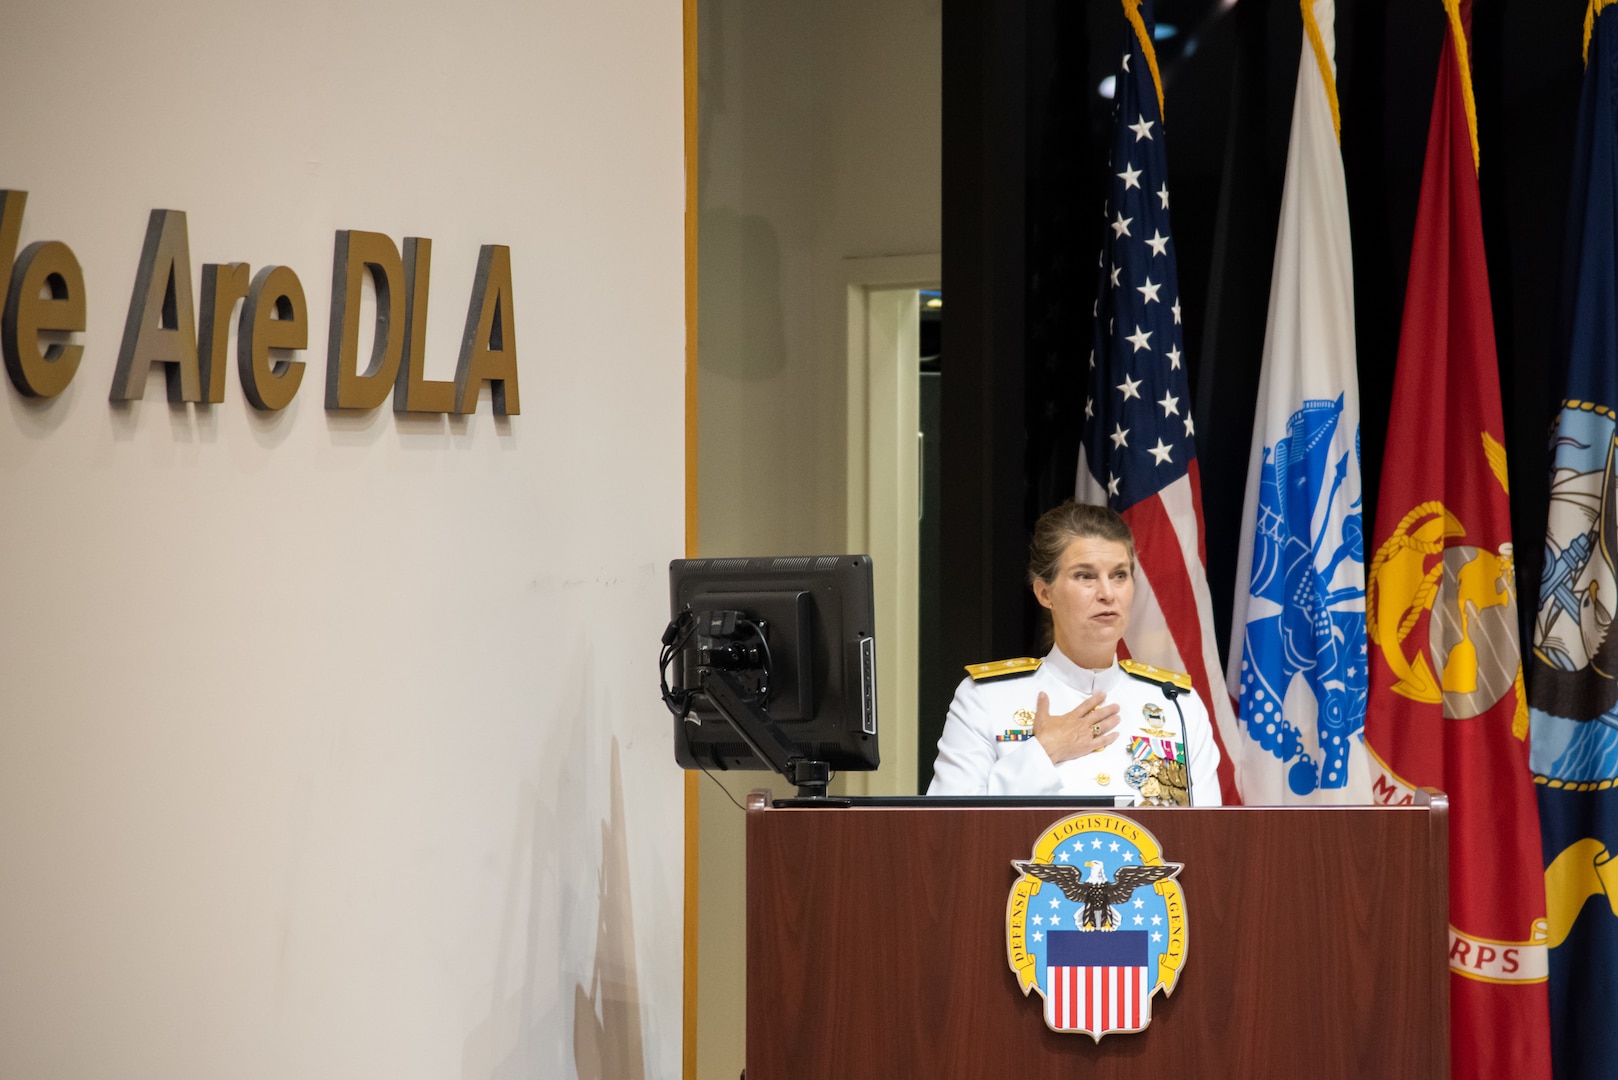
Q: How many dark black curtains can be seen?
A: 1